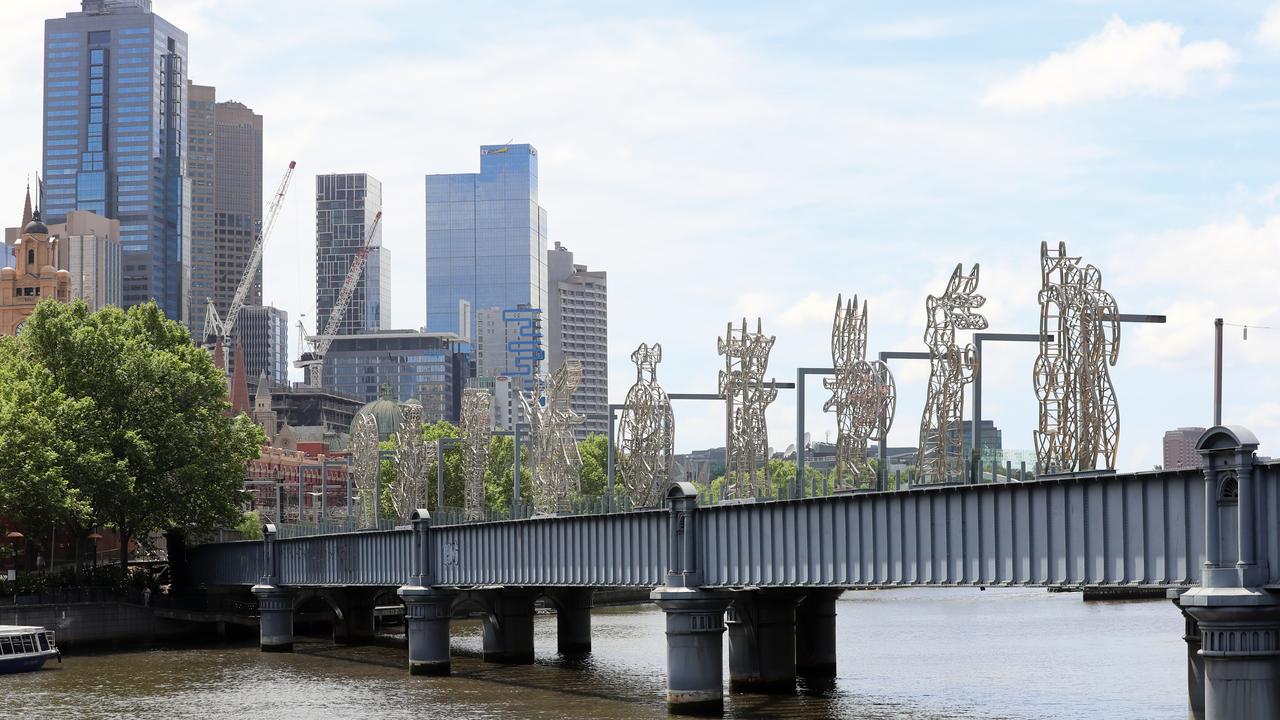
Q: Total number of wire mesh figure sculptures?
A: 9